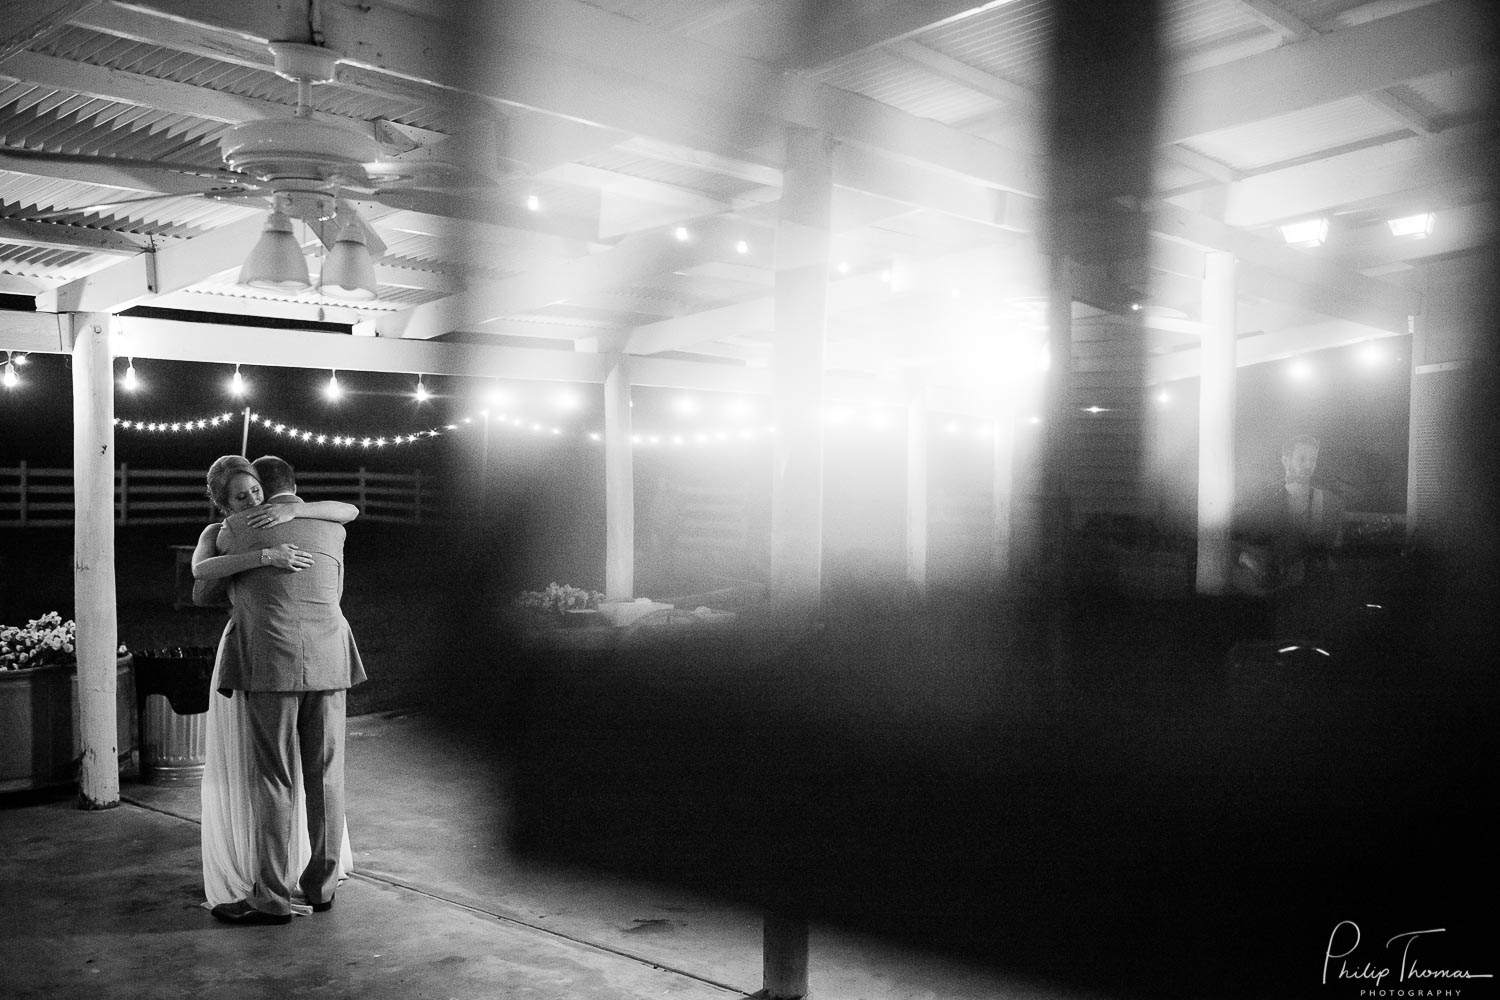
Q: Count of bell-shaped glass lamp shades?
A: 2